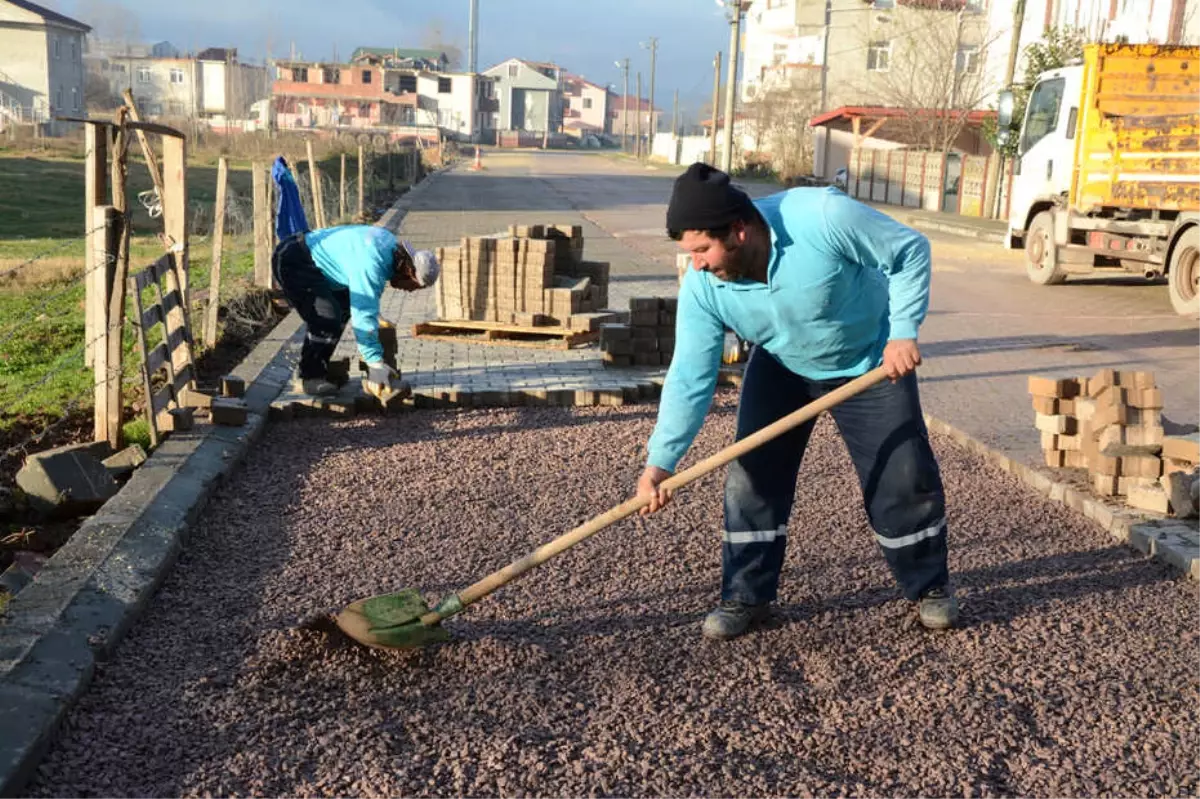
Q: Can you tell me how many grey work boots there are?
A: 3